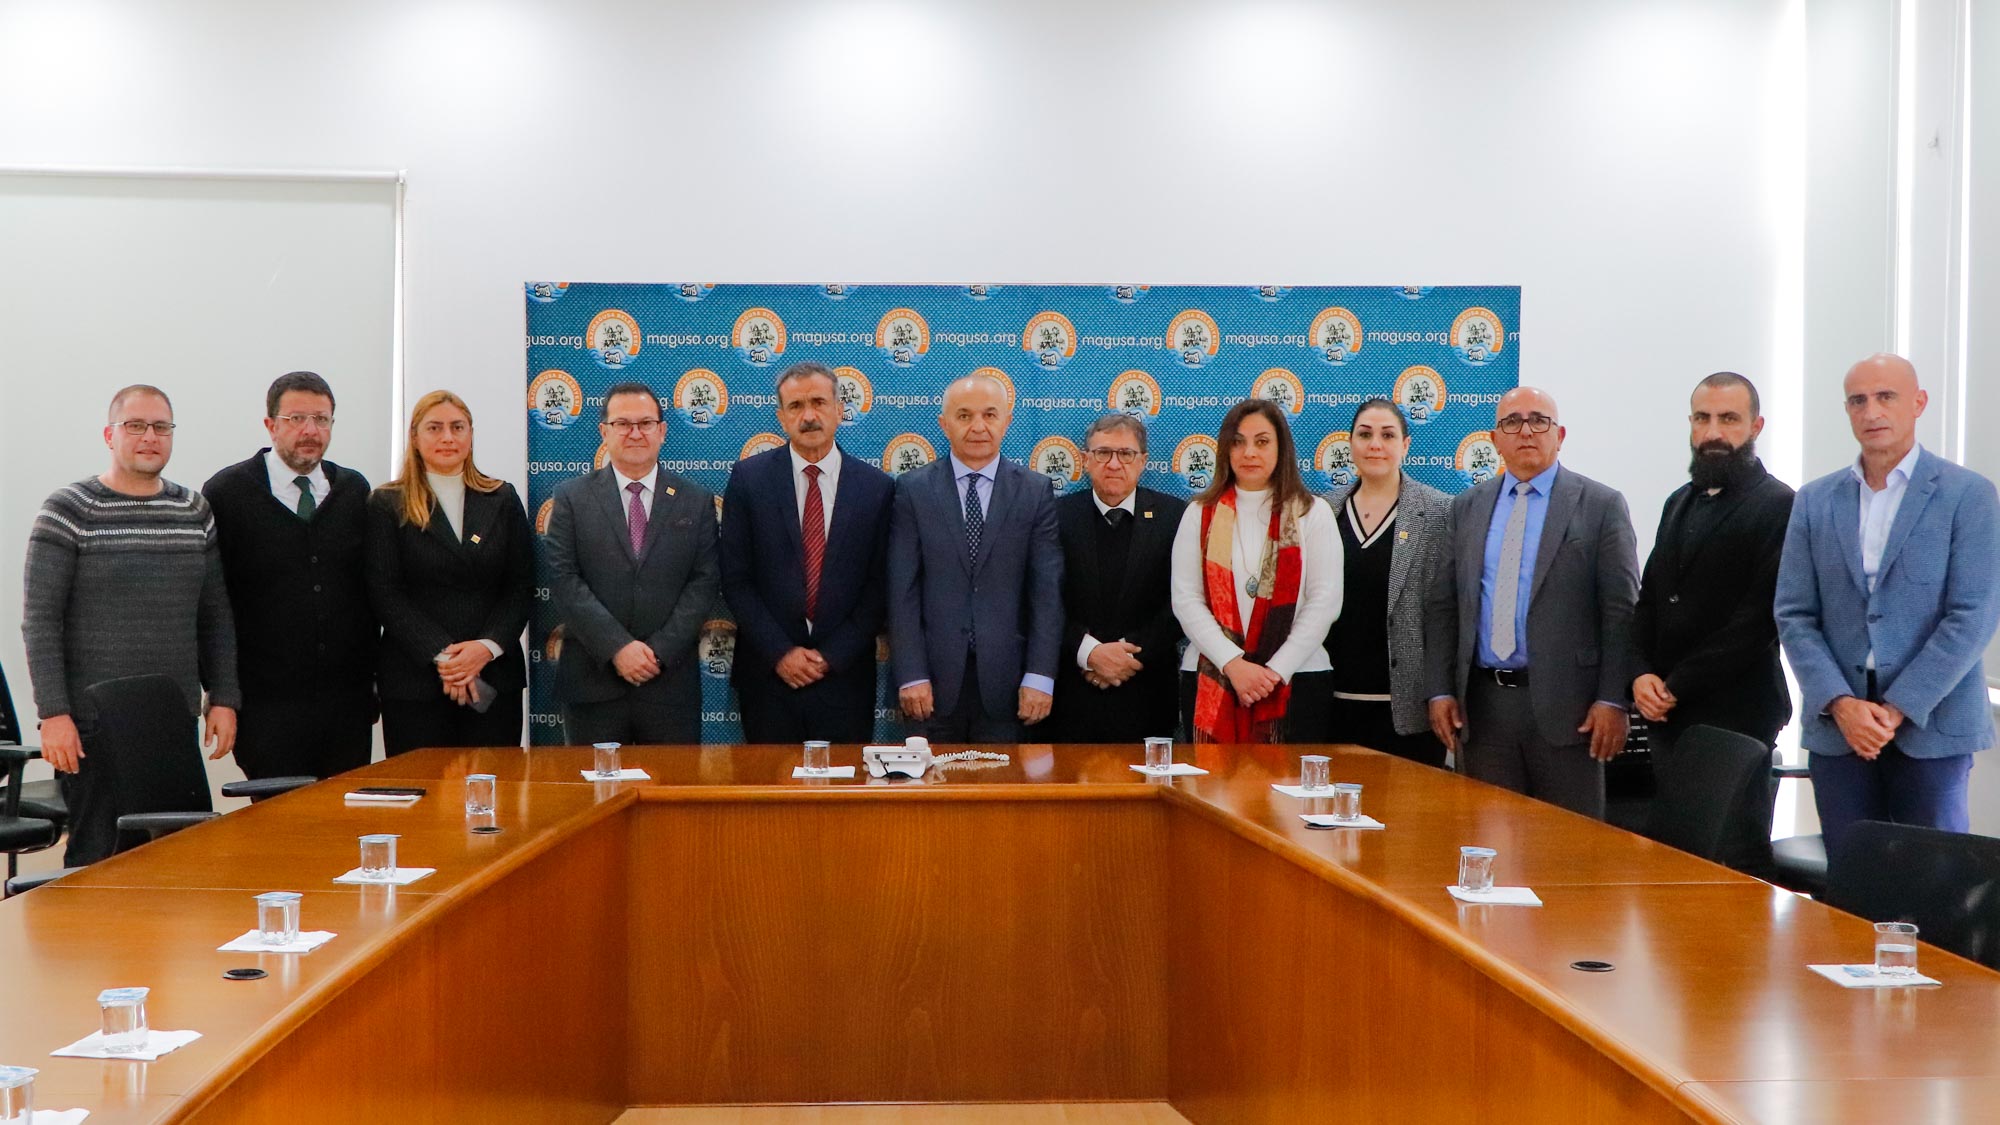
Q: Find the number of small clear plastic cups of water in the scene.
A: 12